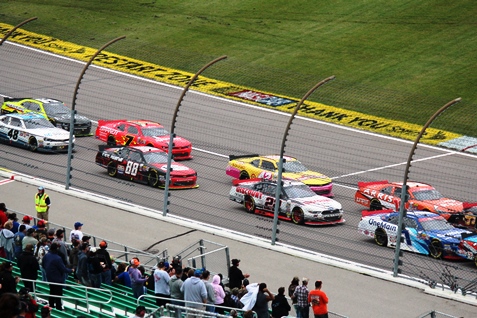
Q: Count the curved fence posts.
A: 5